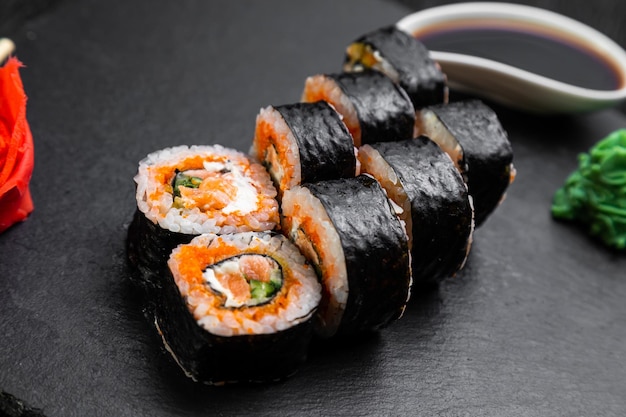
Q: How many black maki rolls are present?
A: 8